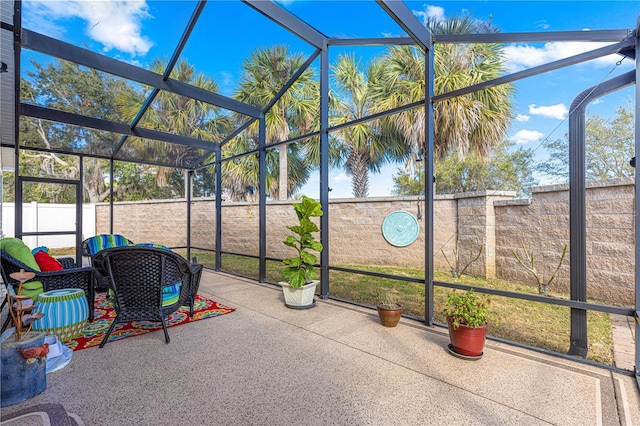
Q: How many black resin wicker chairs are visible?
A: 3